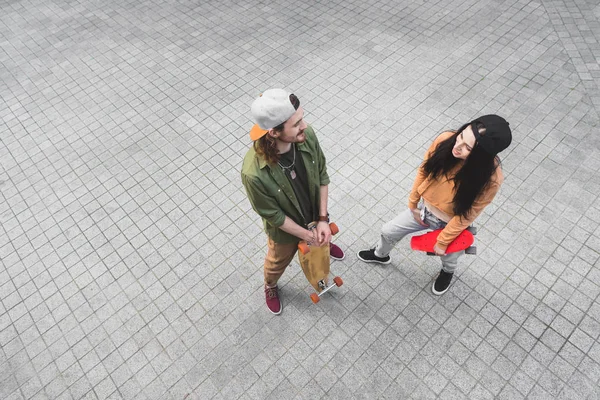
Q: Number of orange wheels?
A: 4